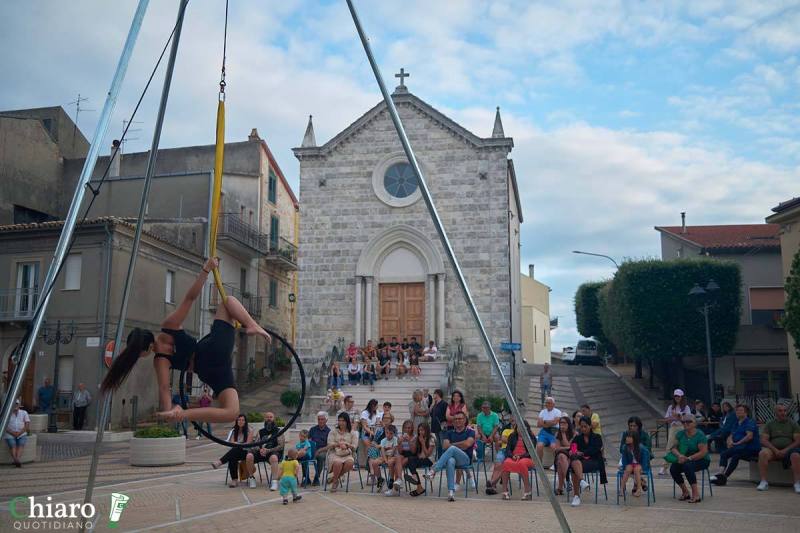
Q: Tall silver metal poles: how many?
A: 3